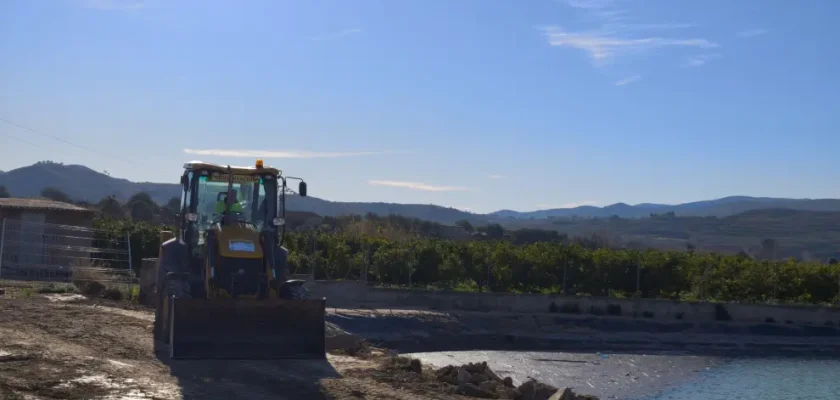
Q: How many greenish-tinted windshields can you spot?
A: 1